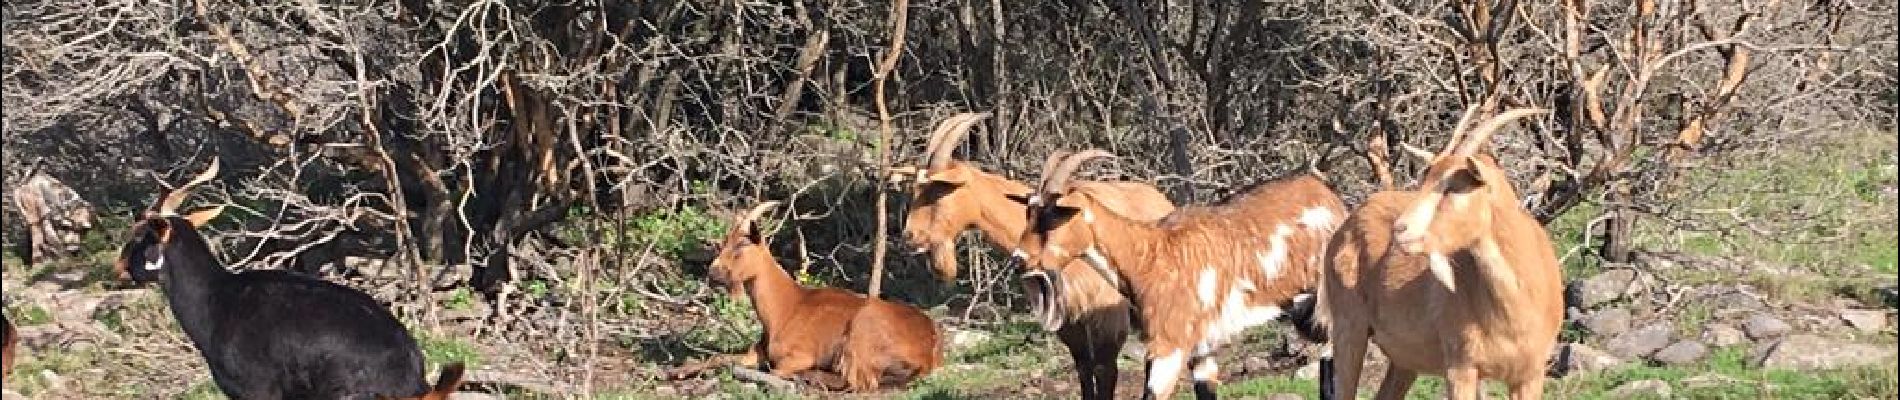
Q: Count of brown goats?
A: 4